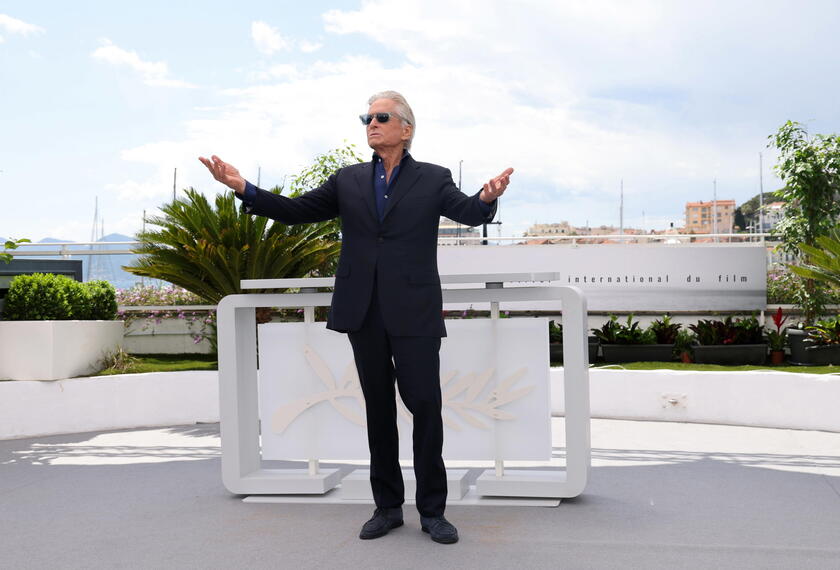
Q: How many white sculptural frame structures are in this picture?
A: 1